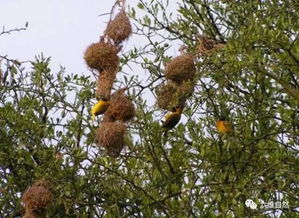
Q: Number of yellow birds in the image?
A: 3